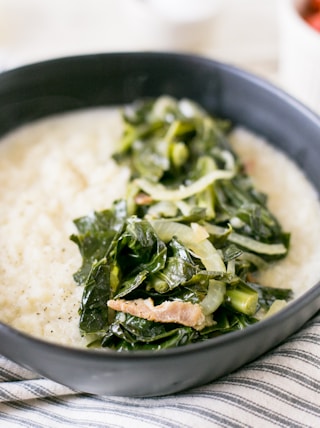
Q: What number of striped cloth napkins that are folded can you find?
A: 1